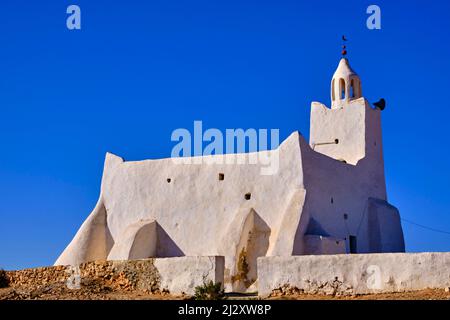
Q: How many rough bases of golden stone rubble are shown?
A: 1